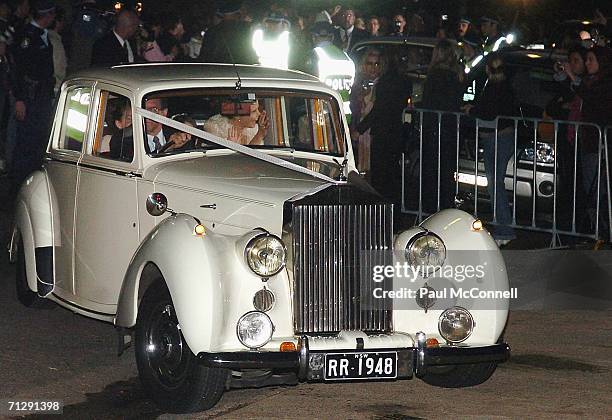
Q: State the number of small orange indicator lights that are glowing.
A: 2